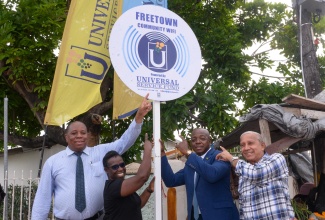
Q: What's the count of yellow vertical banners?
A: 2